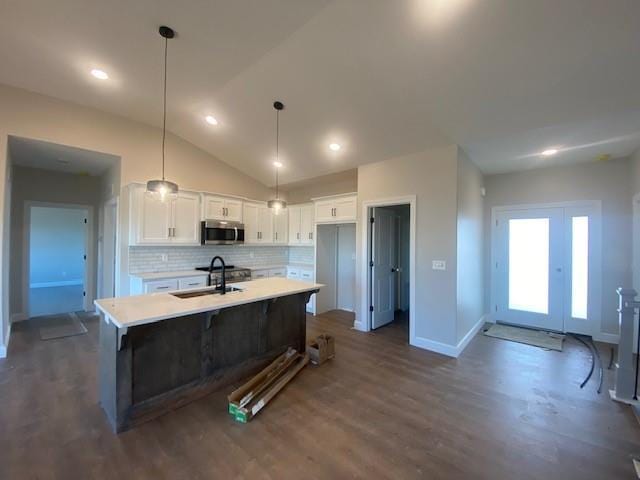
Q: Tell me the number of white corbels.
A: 0